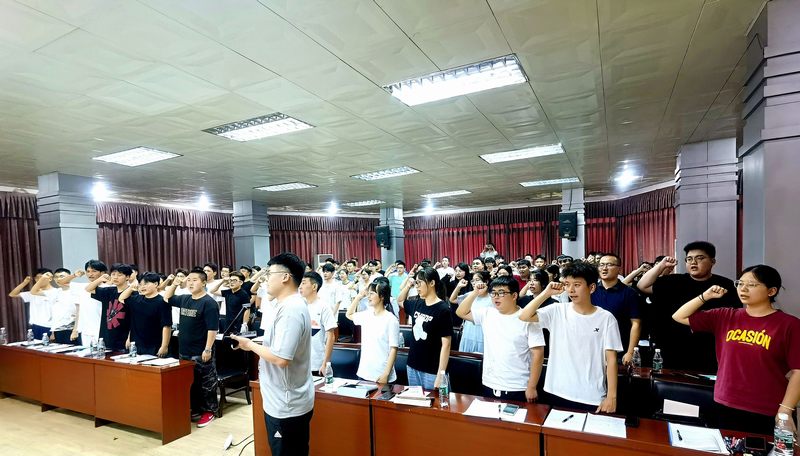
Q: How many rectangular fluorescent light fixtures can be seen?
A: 9